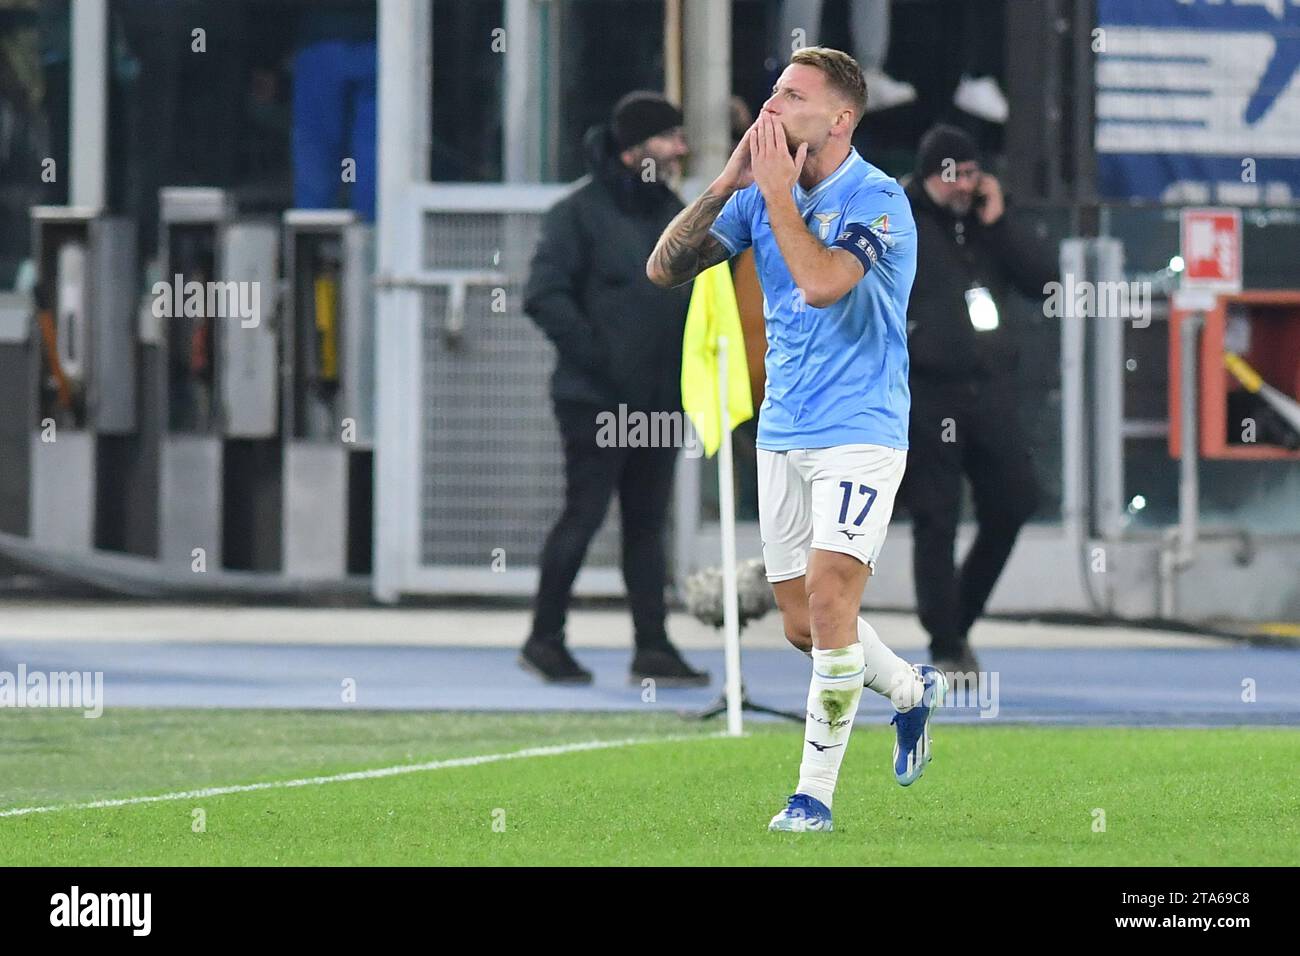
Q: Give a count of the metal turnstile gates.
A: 3